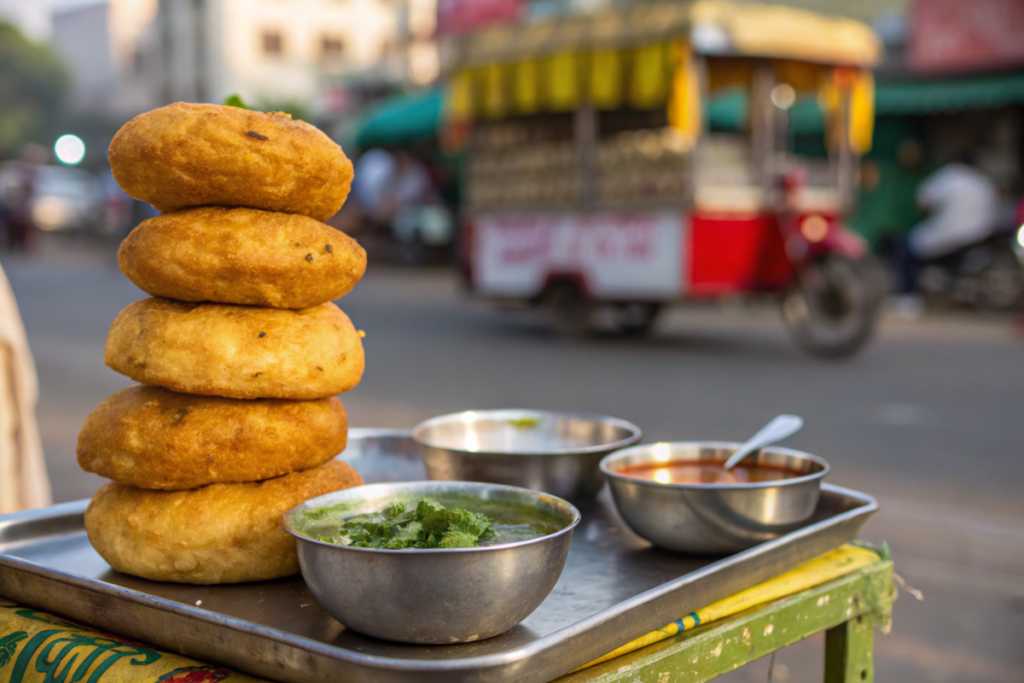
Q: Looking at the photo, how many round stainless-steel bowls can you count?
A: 3